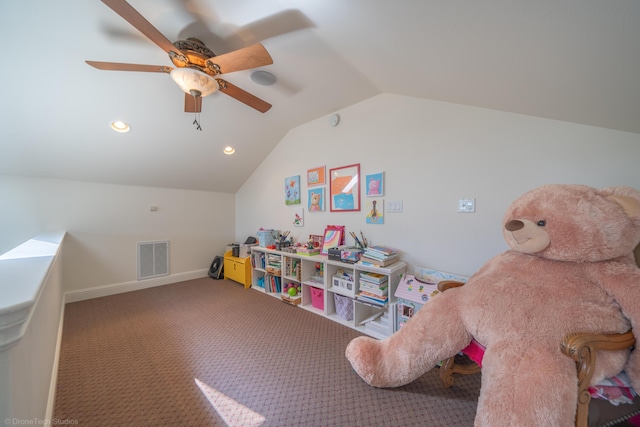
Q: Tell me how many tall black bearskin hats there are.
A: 0